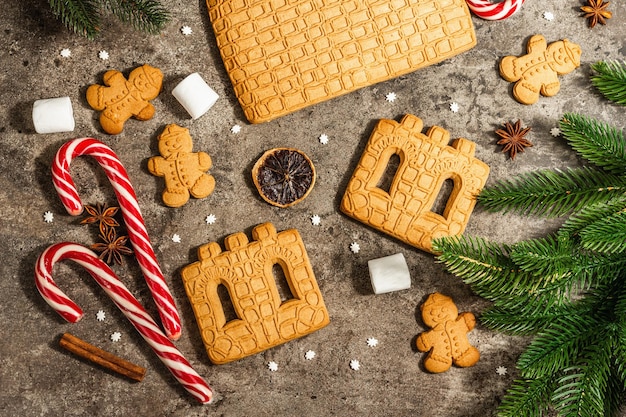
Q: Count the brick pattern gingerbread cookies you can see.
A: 3